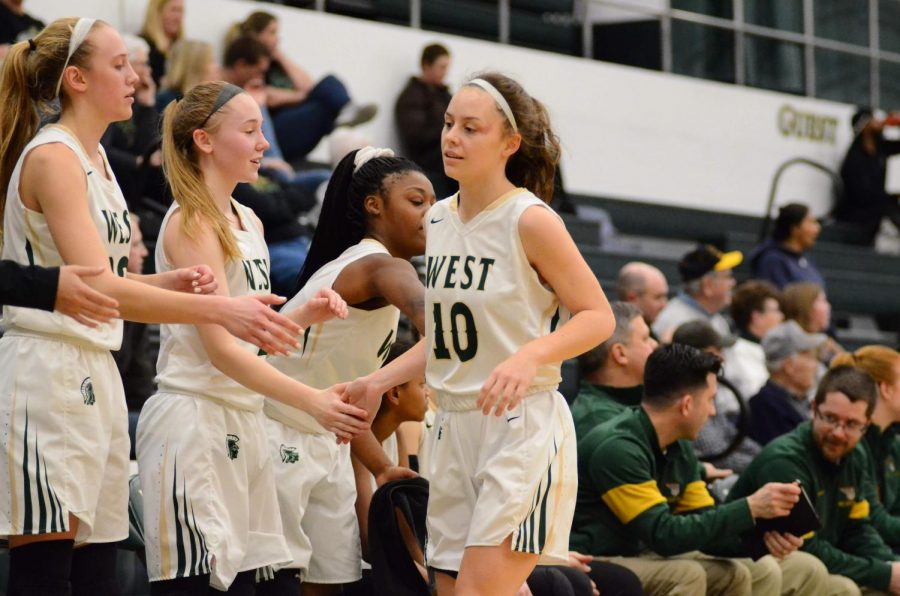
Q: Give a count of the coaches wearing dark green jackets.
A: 4